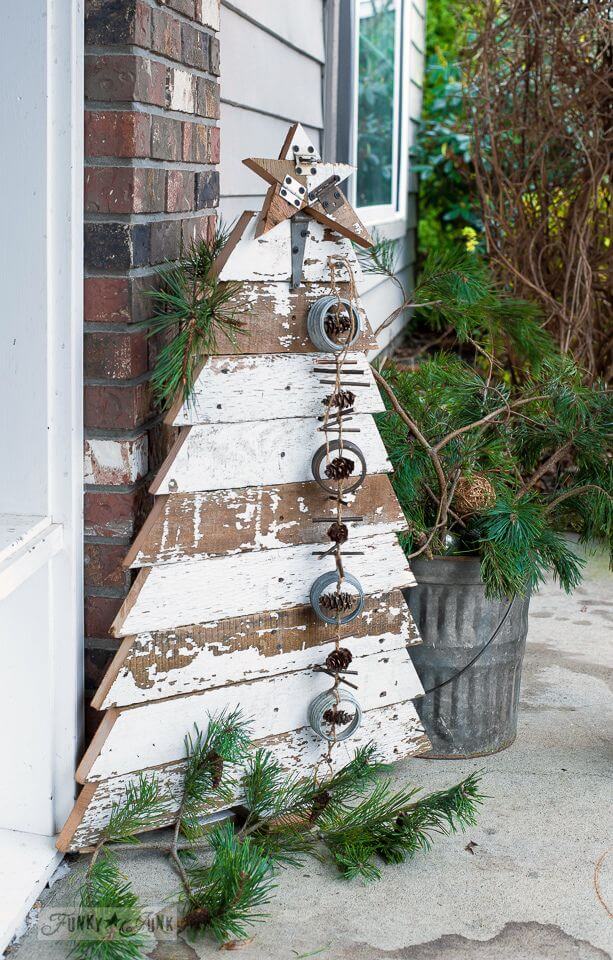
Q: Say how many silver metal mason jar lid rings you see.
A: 4